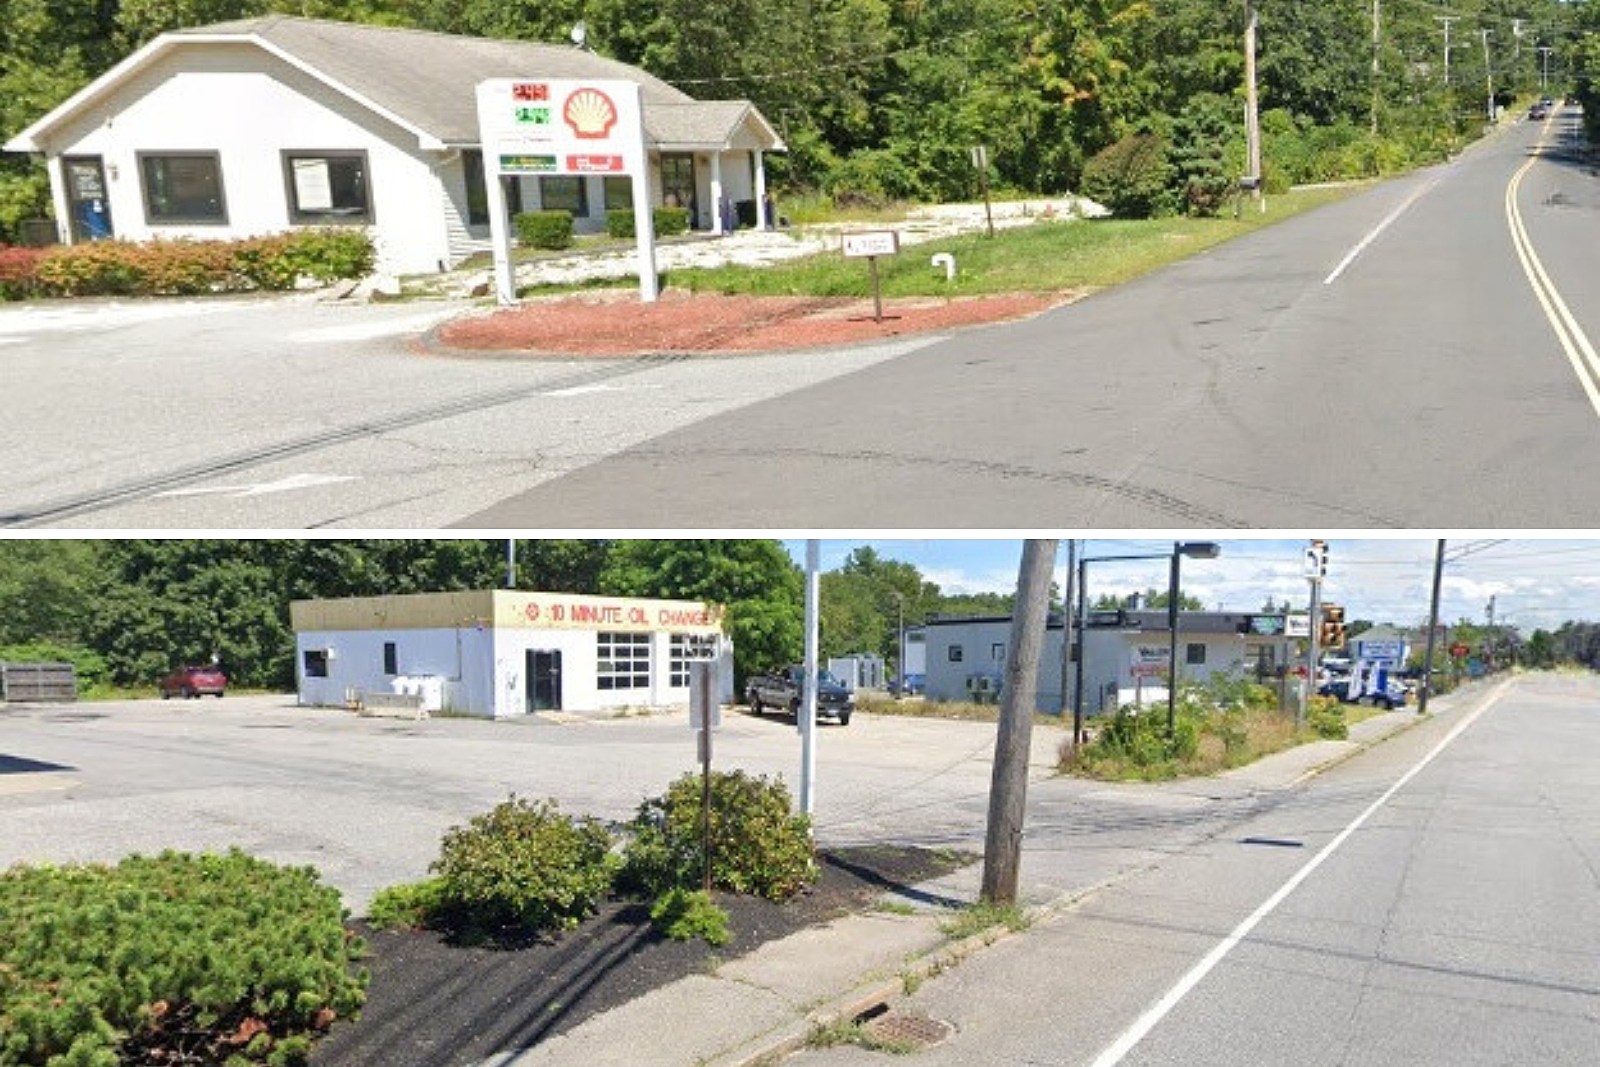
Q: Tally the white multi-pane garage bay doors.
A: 2